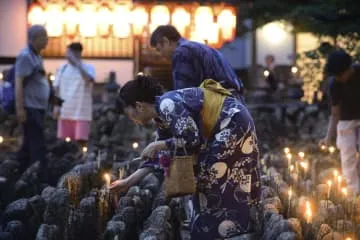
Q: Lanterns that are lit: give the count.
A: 11